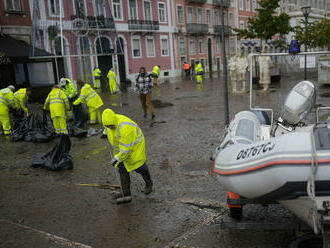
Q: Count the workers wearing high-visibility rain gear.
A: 10